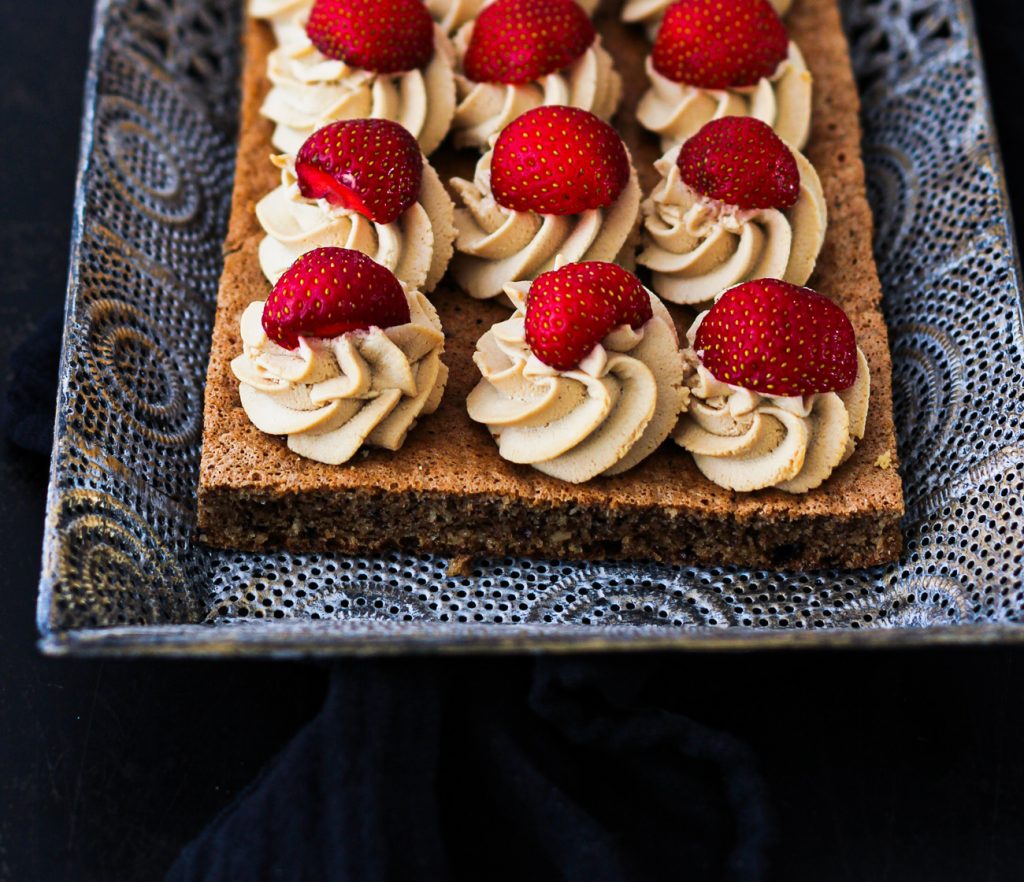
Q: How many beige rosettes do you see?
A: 12